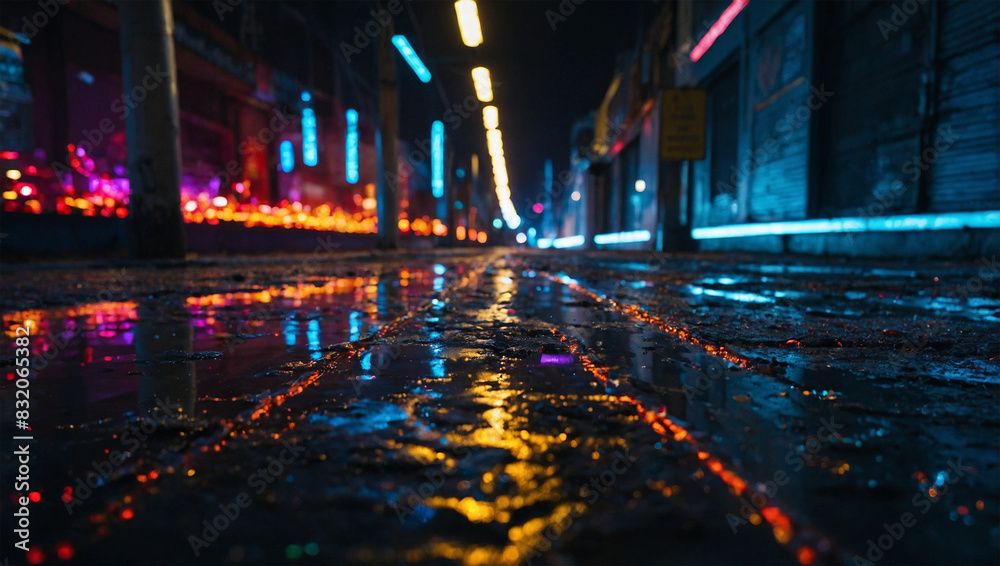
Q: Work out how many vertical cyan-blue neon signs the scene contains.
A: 4